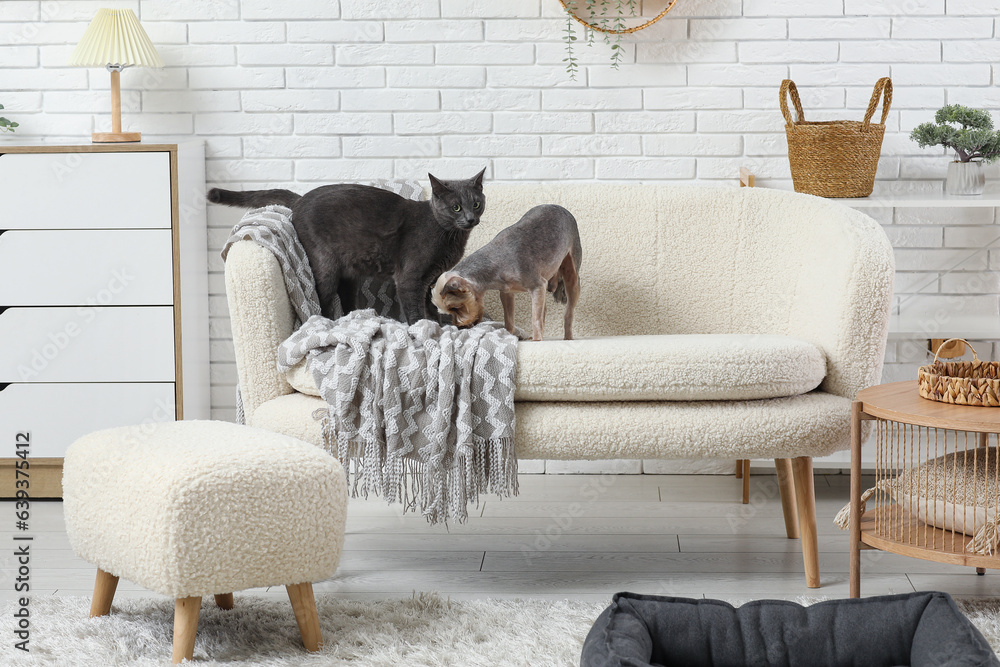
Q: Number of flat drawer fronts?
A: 4